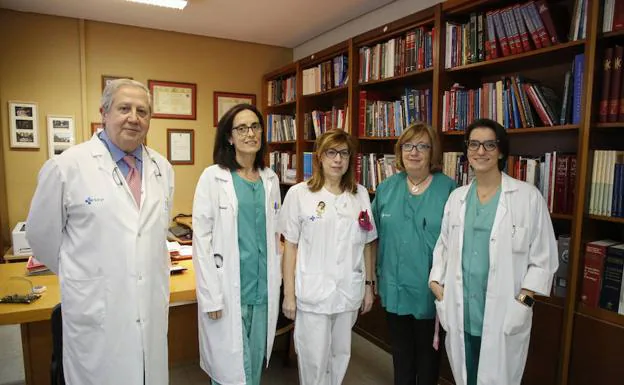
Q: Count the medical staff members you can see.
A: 5